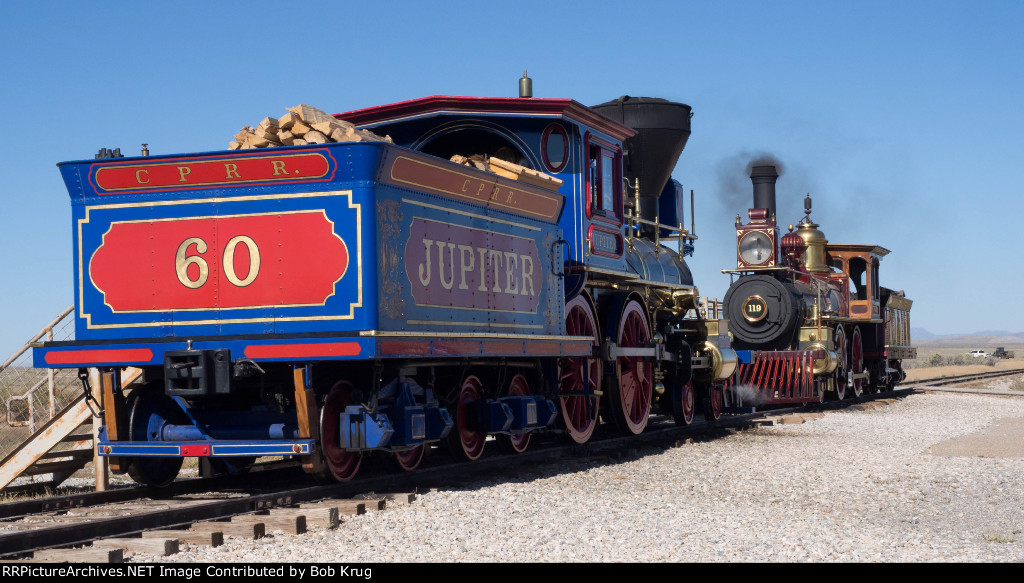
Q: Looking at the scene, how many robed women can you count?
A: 0